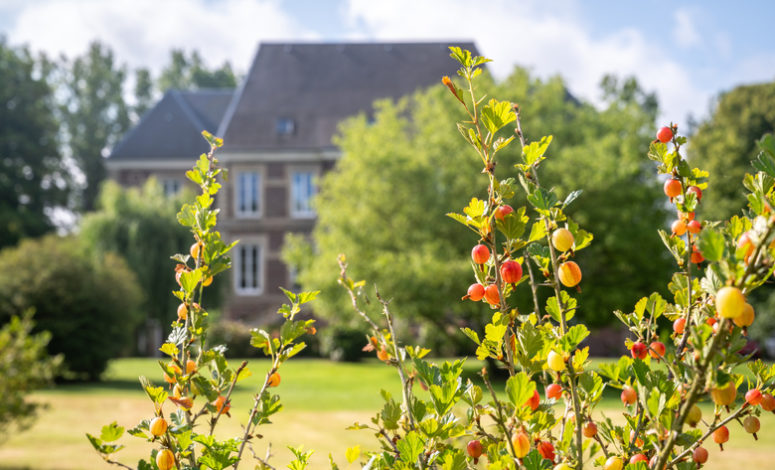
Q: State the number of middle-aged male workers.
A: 0